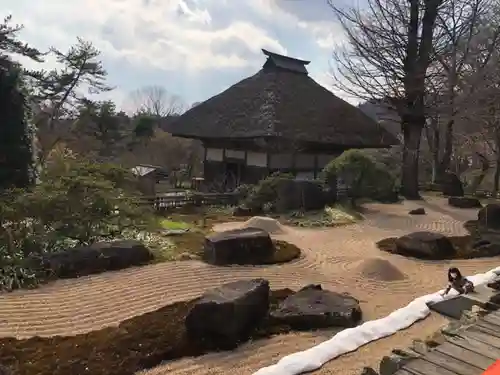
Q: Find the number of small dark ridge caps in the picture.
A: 1